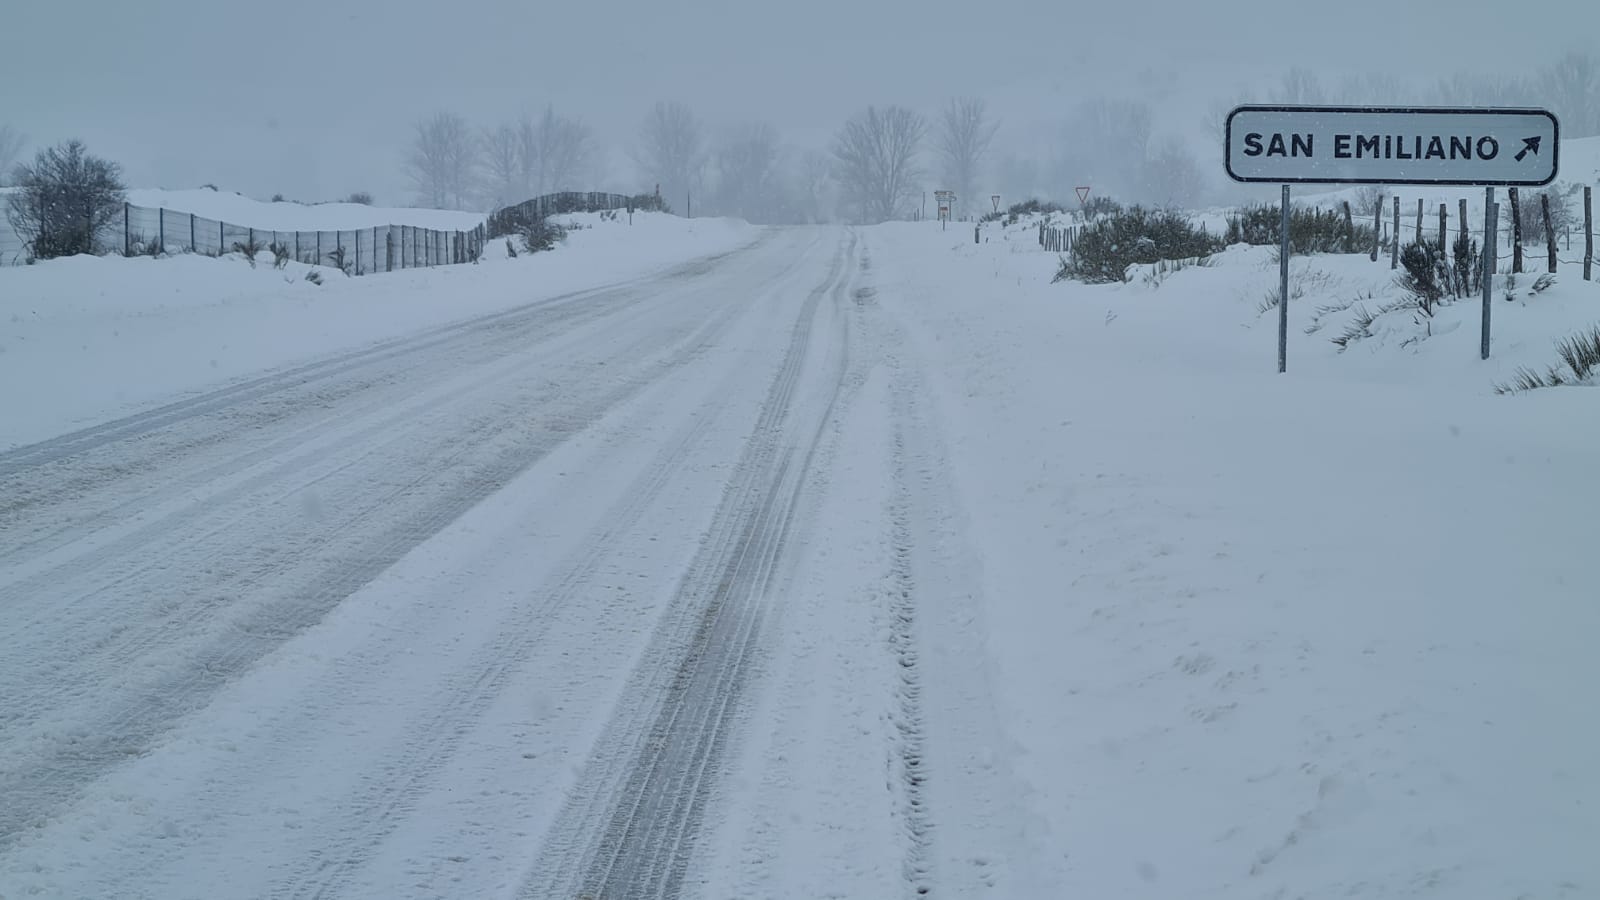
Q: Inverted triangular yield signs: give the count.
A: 2